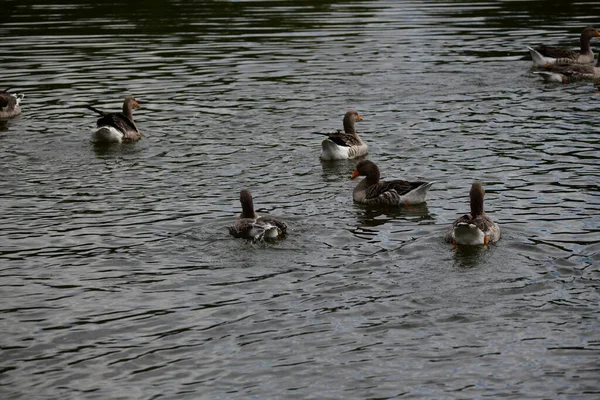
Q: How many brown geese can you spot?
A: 8